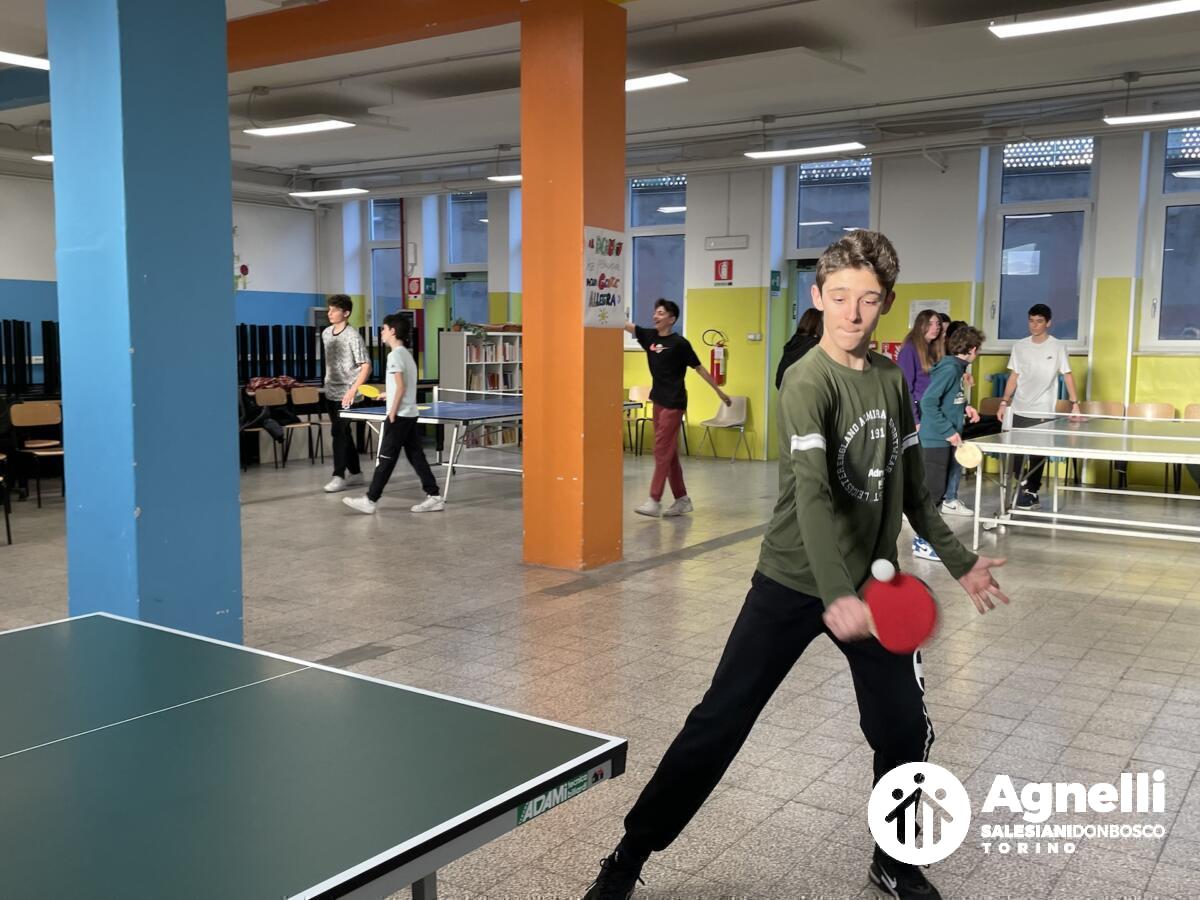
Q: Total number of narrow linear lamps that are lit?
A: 9